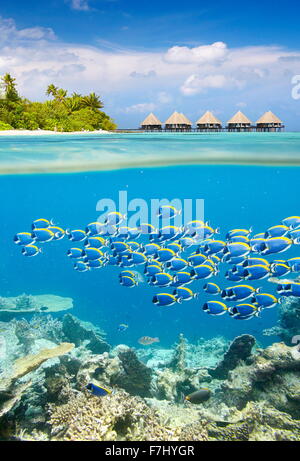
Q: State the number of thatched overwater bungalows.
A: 5